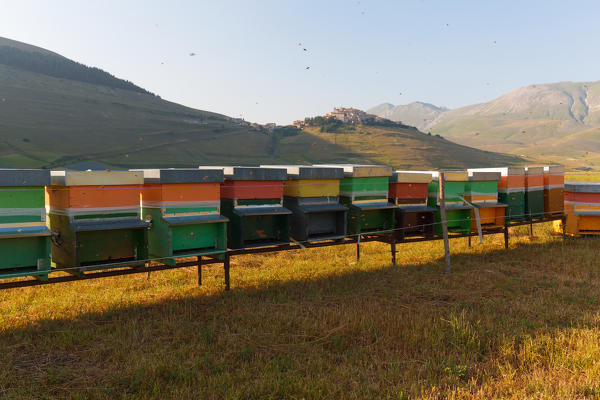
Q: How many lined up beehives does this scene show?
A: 13